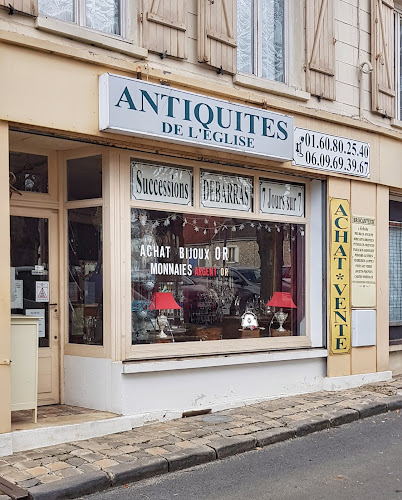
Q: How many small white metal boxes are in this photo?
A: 1